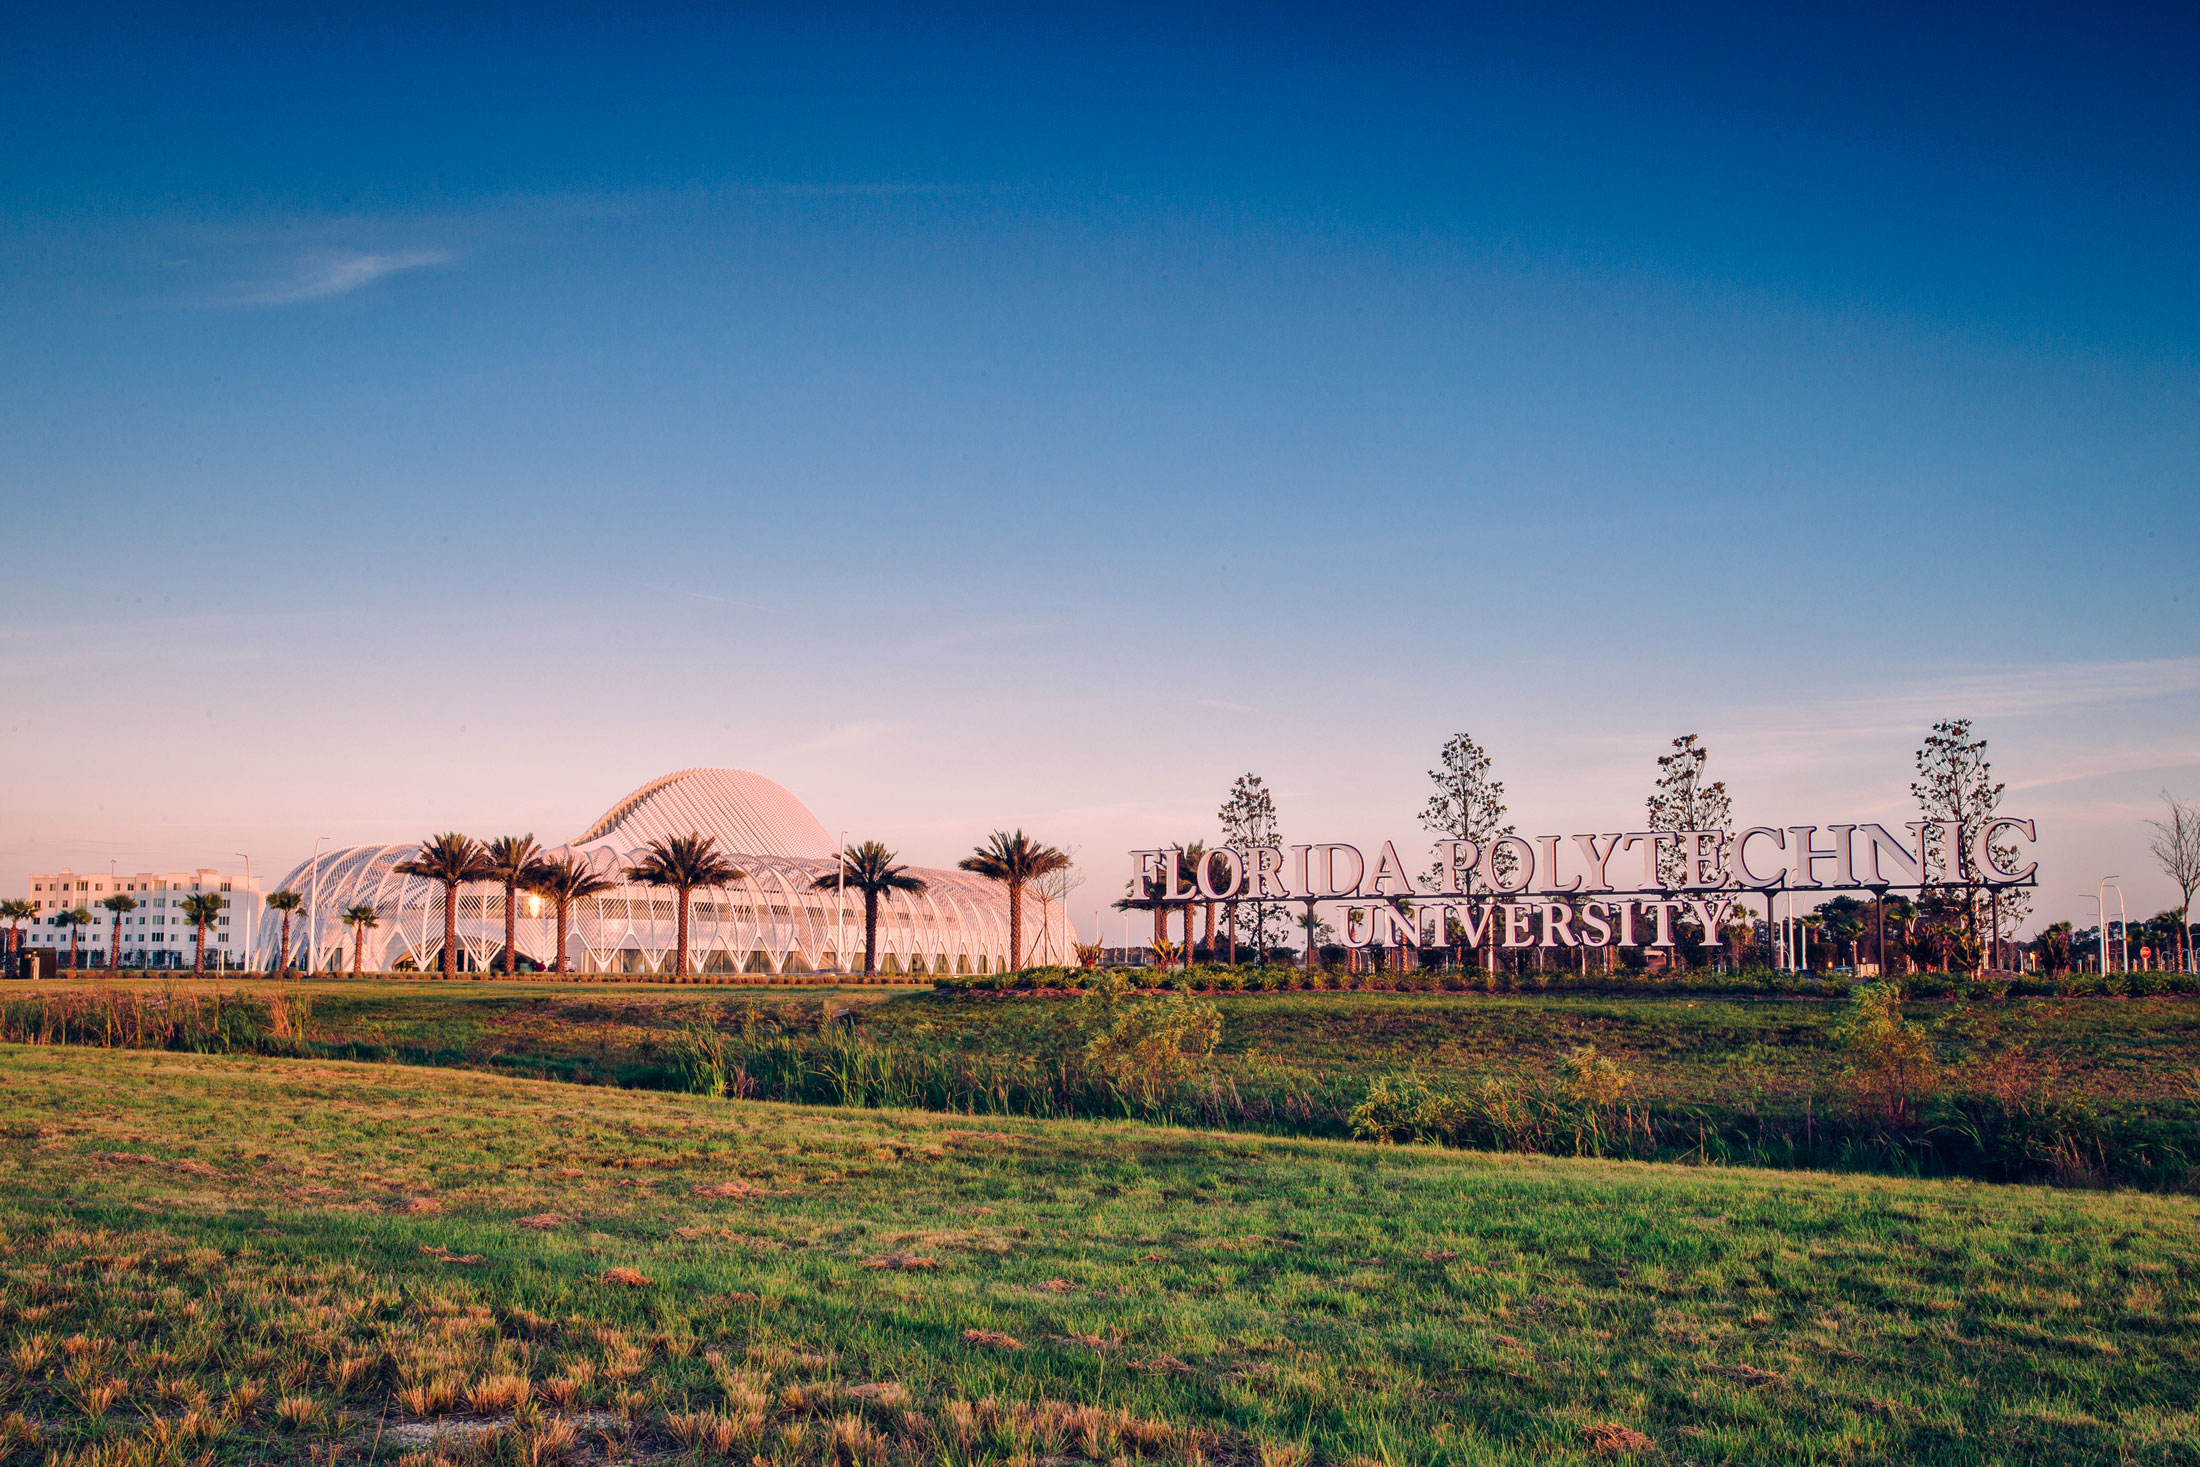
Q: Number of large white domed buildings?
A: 1